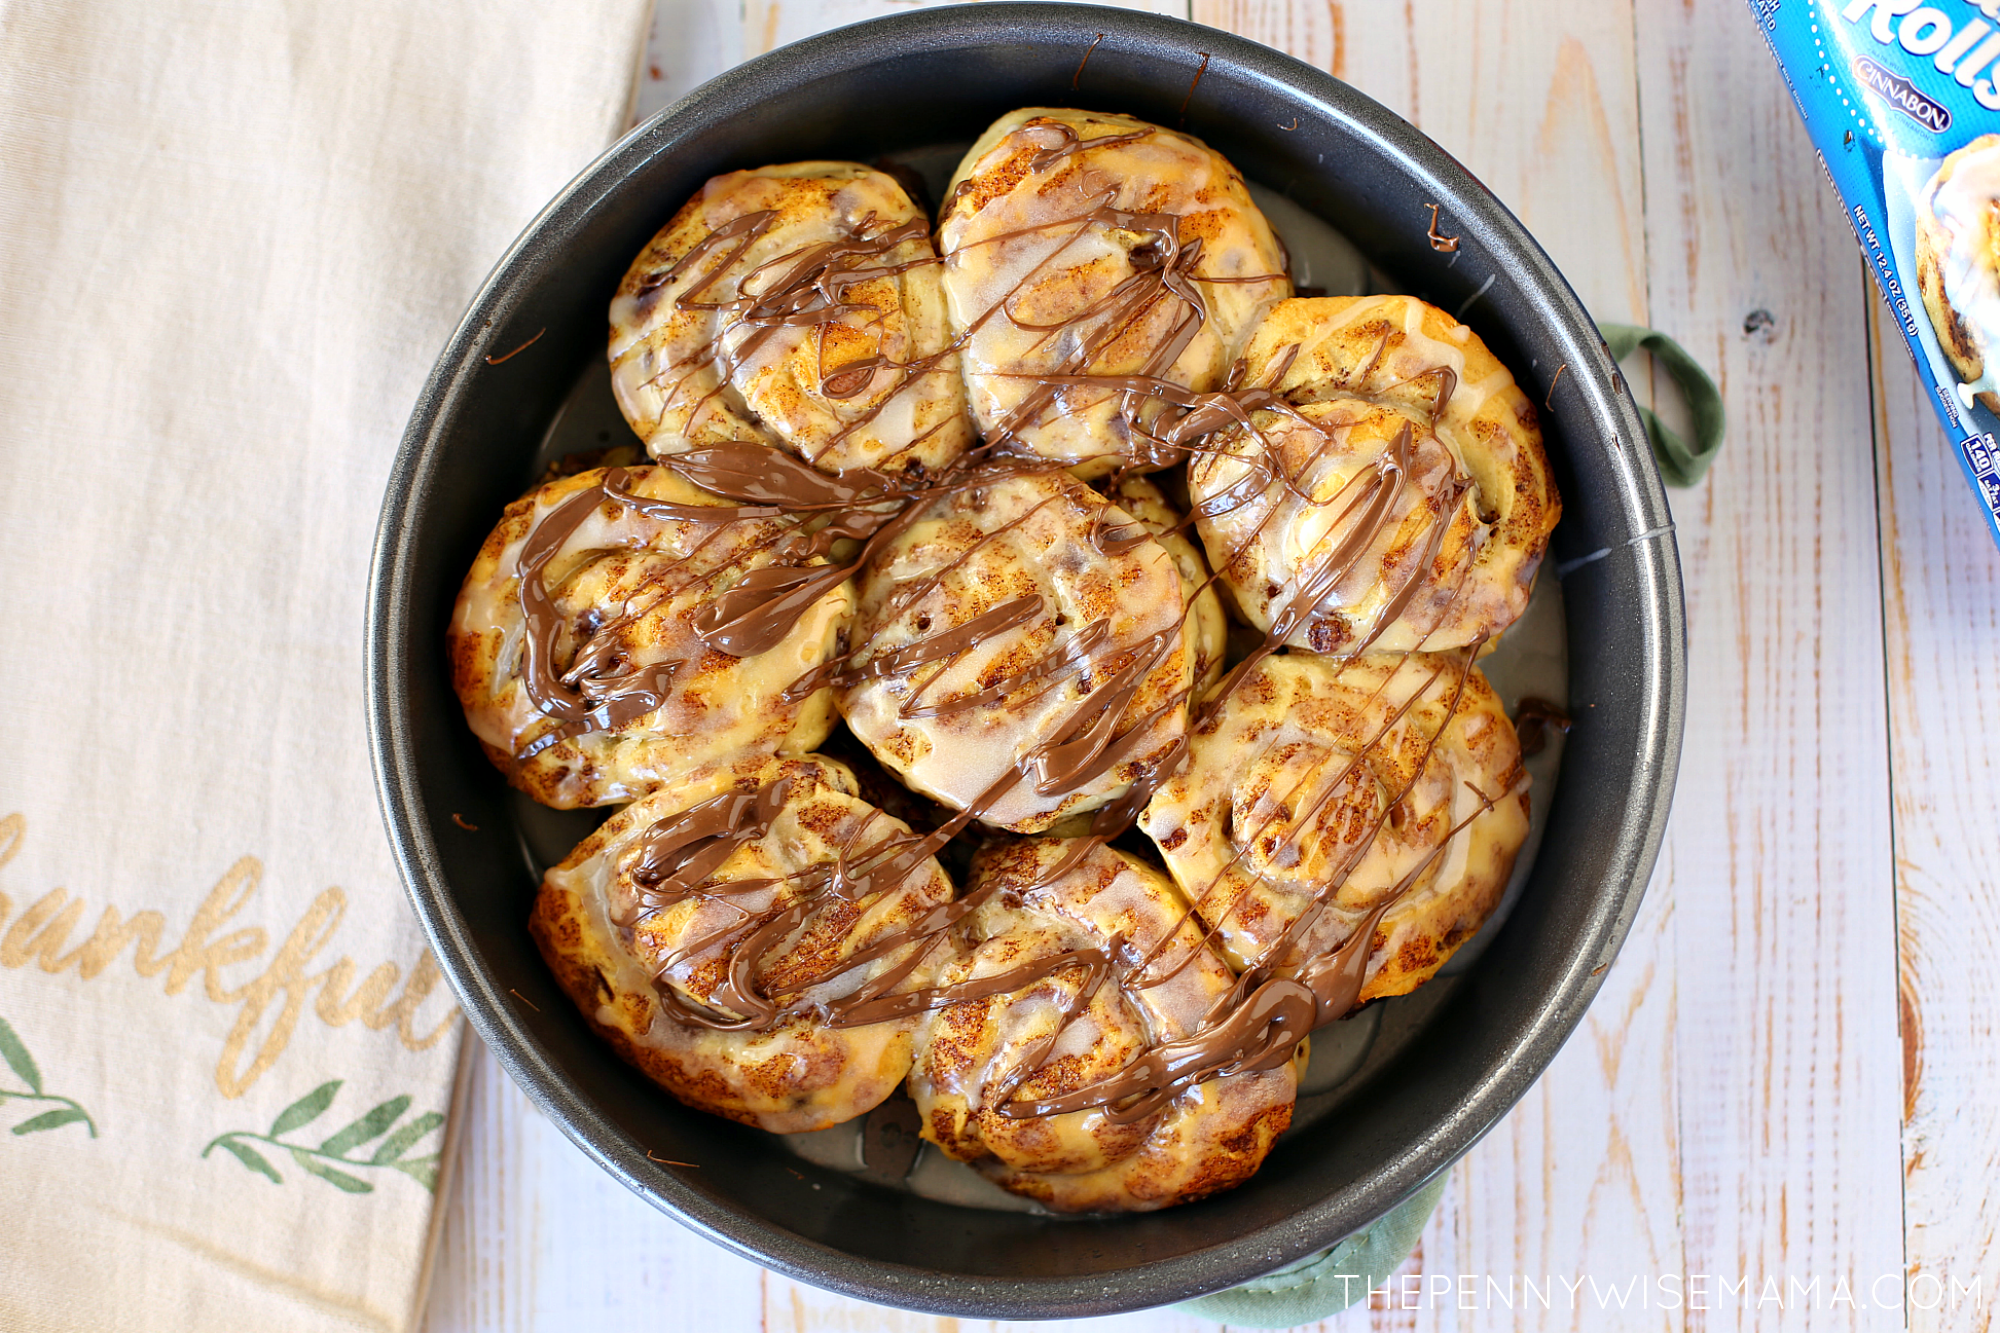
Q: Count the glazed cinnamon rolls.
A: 8